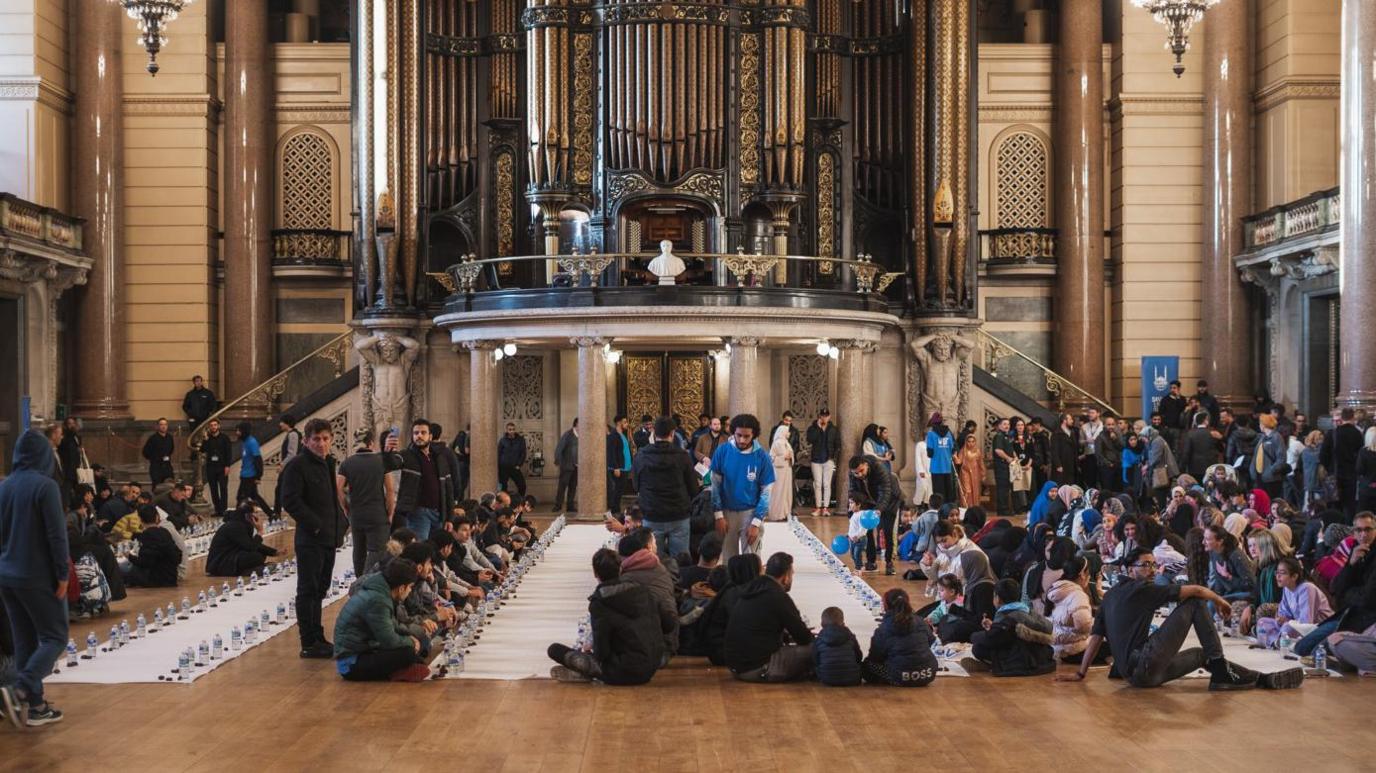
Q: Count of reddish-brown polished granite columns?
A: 5